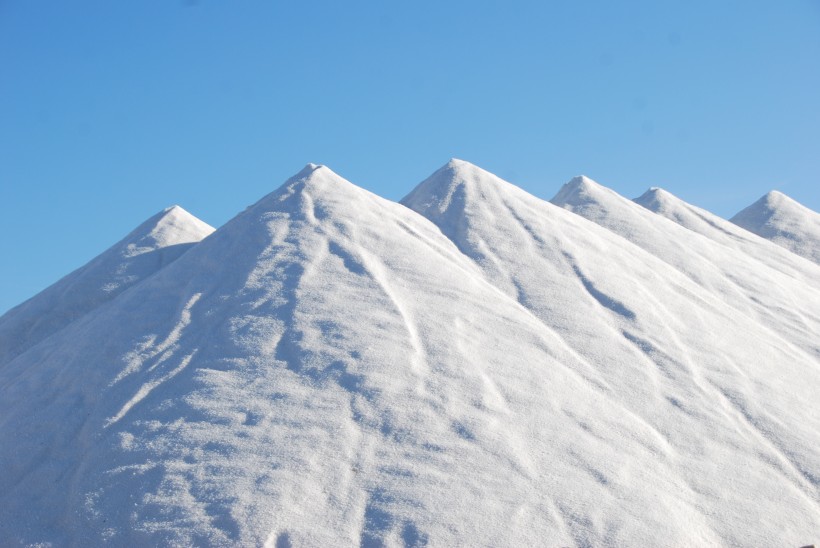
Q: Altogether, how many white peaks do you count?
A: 6